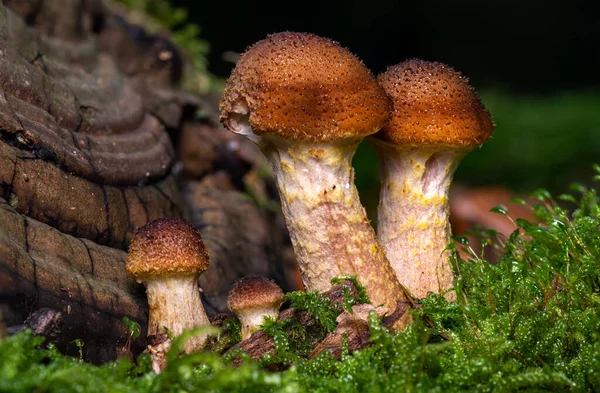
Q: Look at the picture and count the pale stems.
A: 4